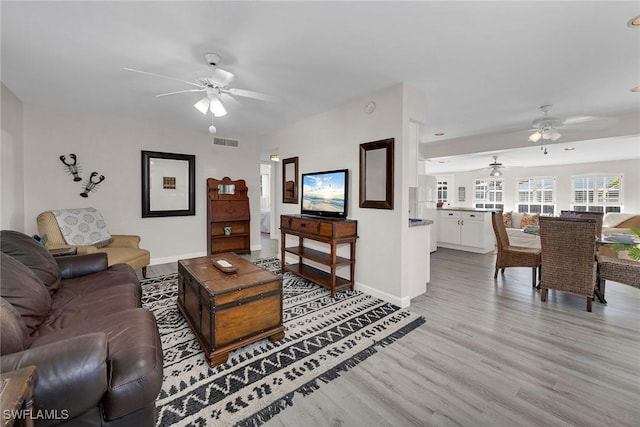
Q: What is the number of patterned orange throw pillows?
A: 2